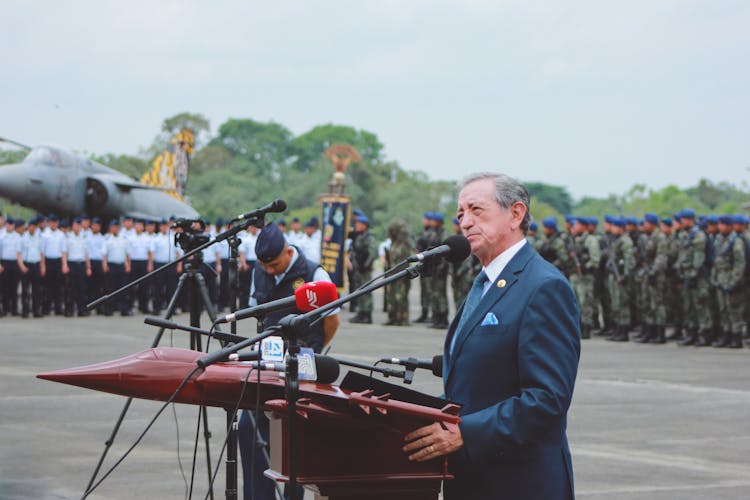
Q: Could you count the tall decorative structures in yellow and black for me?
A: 1